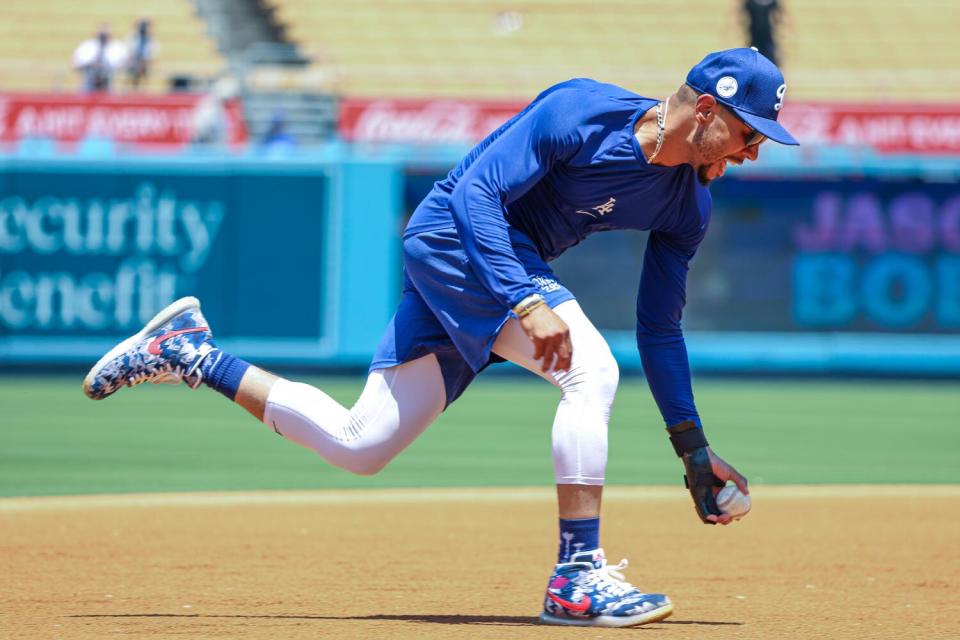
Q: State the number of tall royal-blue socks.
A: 2